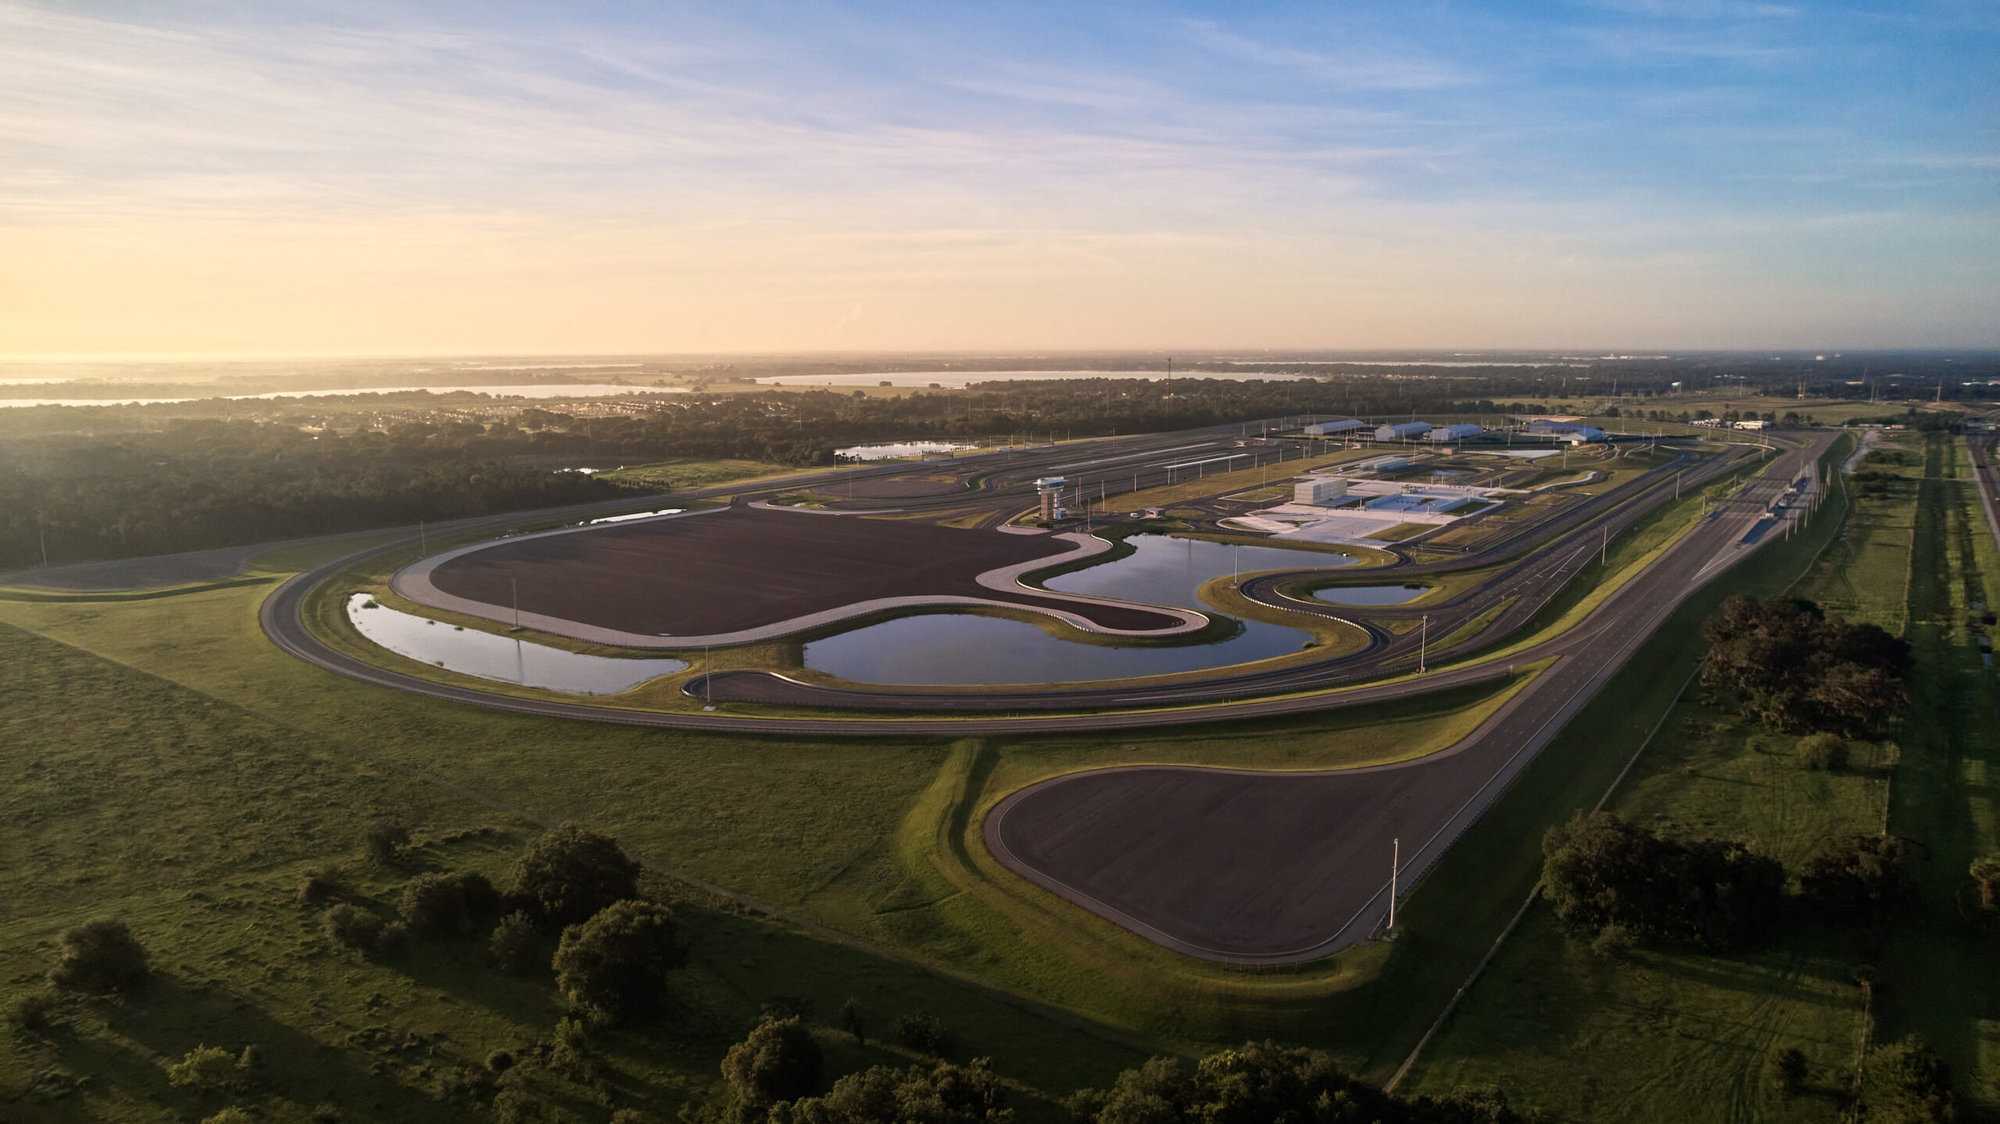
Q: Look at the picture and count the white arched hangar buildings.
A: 3